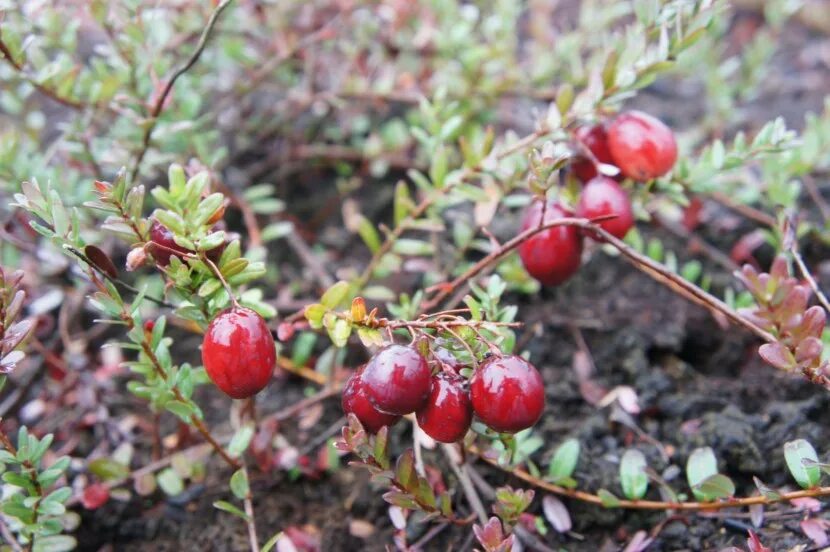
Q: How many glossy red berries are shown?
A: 10